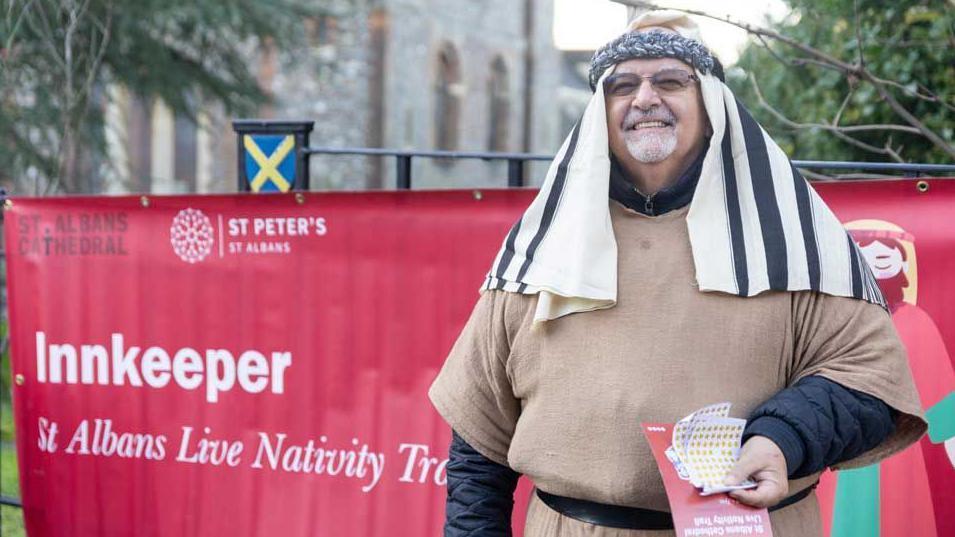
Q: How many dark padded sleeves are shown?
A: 2